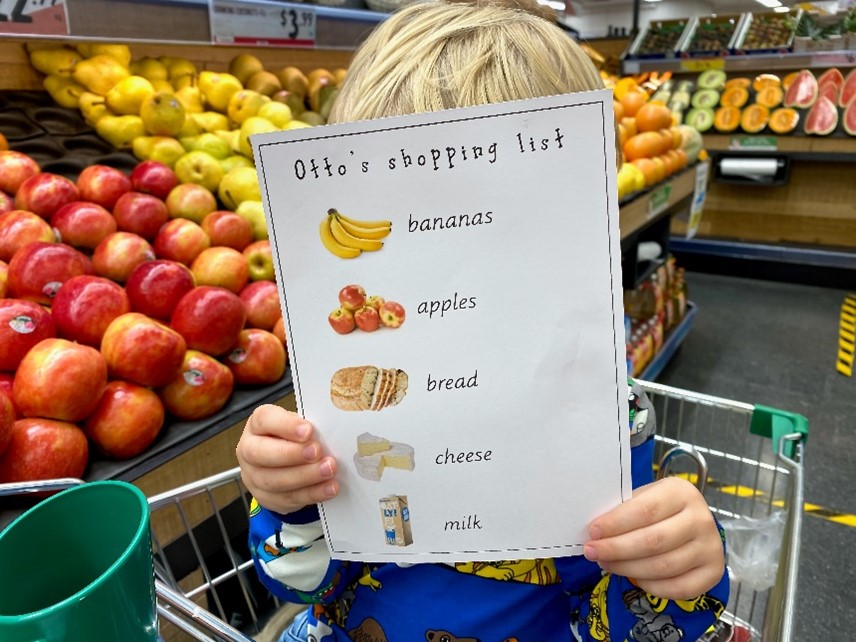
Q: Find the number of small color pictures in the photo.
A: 5